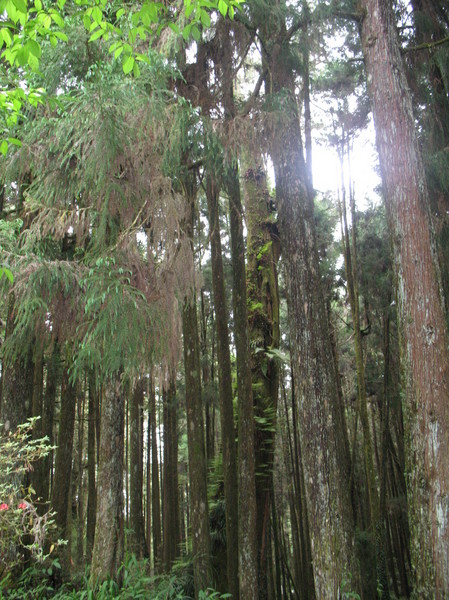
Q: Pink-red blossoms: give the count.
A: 2